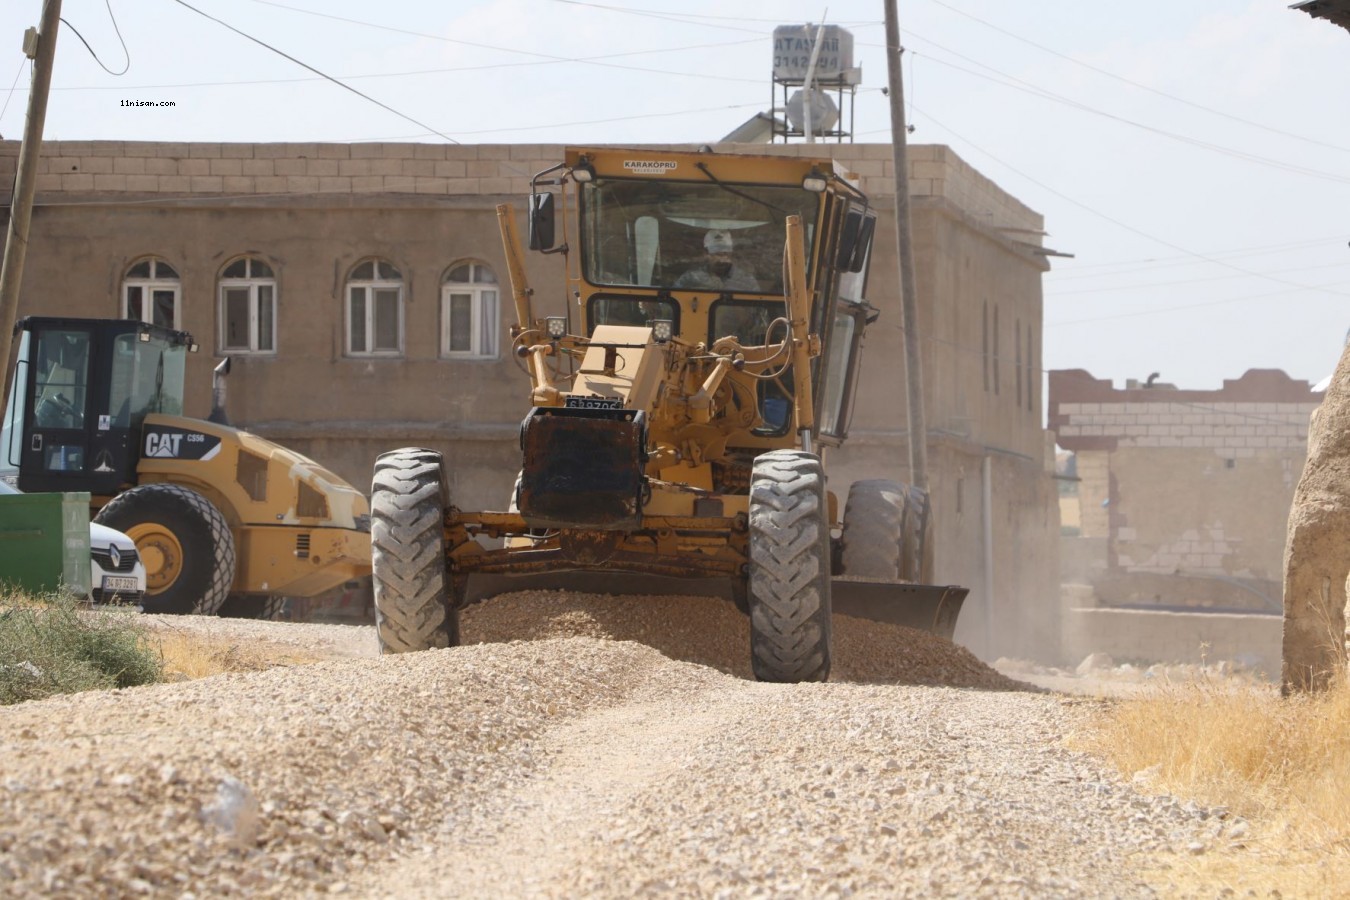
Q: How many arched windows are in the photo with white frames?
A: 4